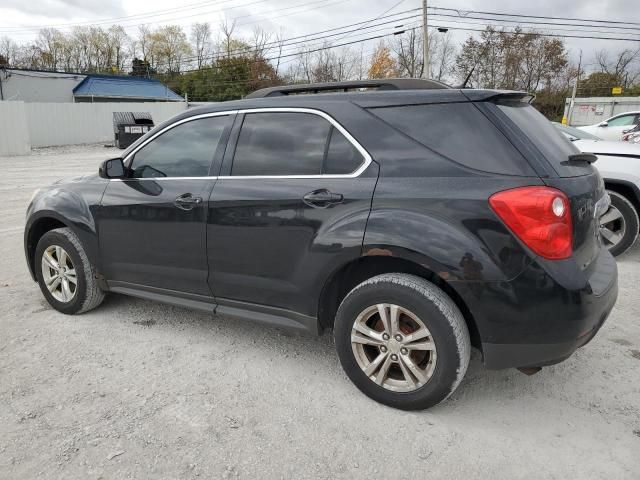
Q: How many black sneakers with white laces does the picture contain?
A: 0